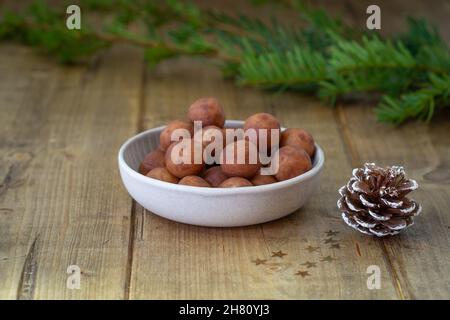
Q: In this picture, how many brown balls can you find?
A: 14